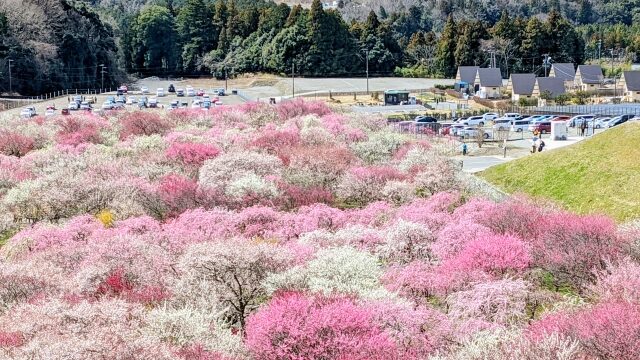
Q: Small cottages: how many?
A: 7